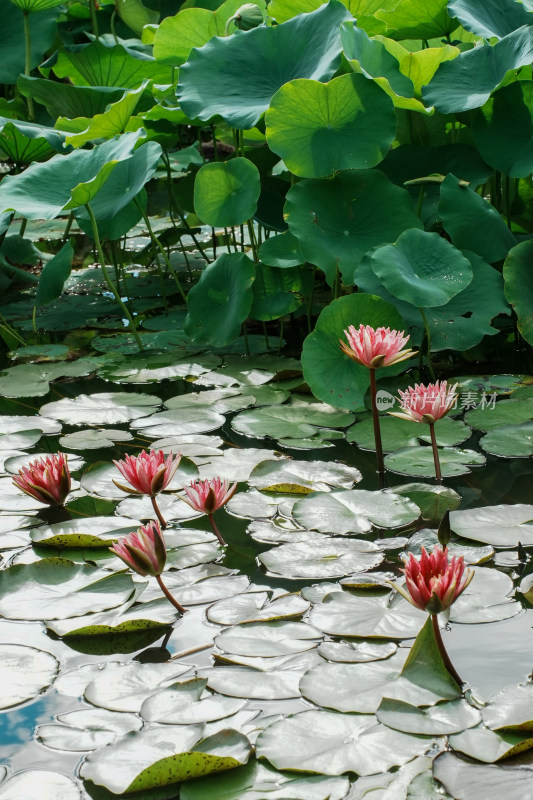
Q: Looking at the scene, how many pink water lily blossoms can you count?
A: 7